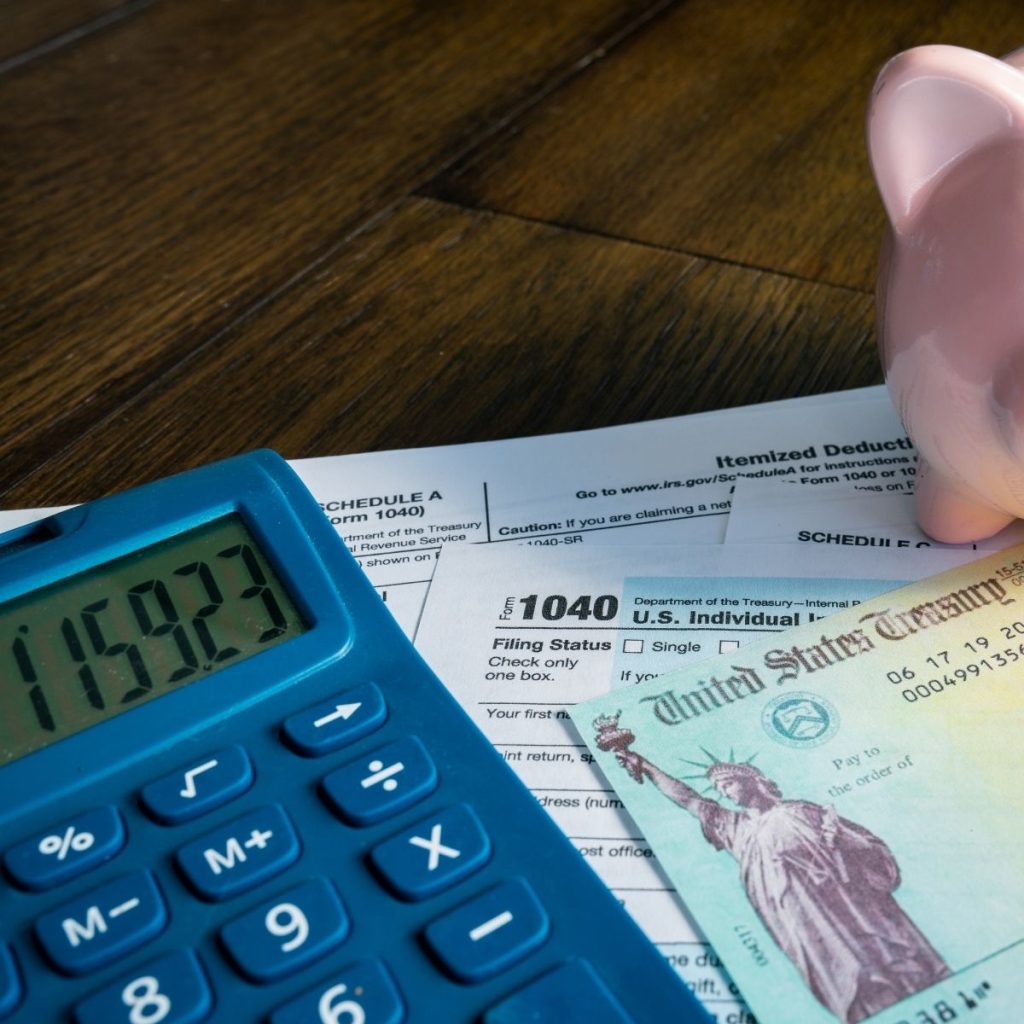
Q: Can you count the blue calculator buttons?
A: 13